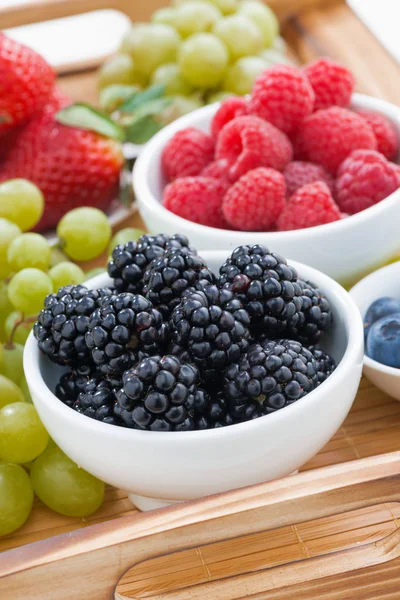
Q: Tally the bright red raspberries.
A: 13